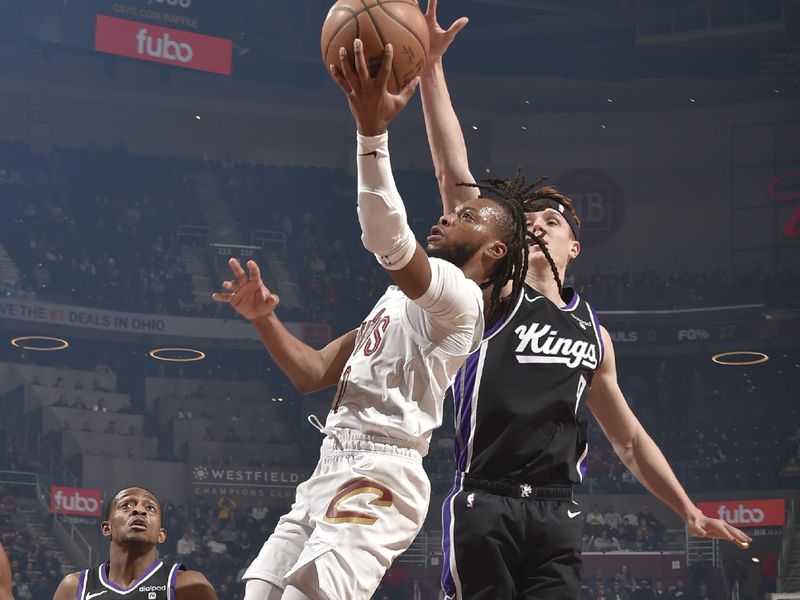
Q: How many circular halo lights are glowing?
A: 3